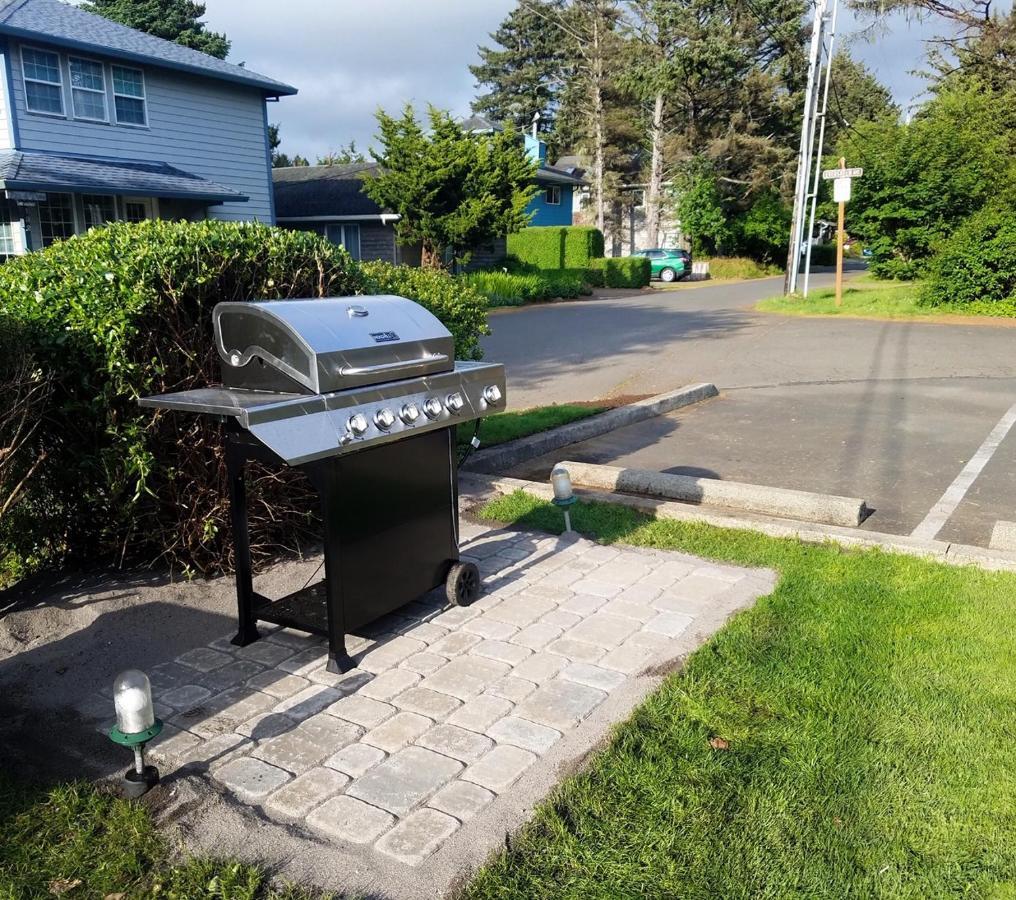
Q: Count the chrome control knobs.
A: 6